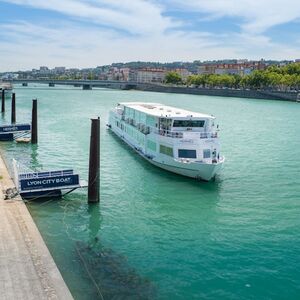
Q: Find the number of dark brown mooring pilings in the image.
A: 4